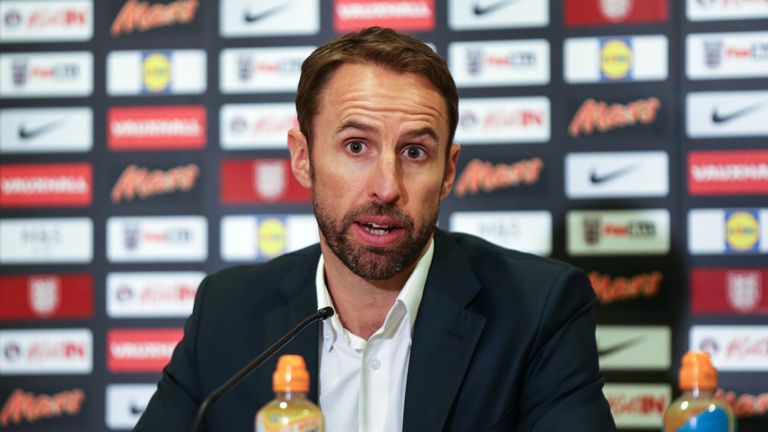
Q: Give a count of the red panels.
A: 9